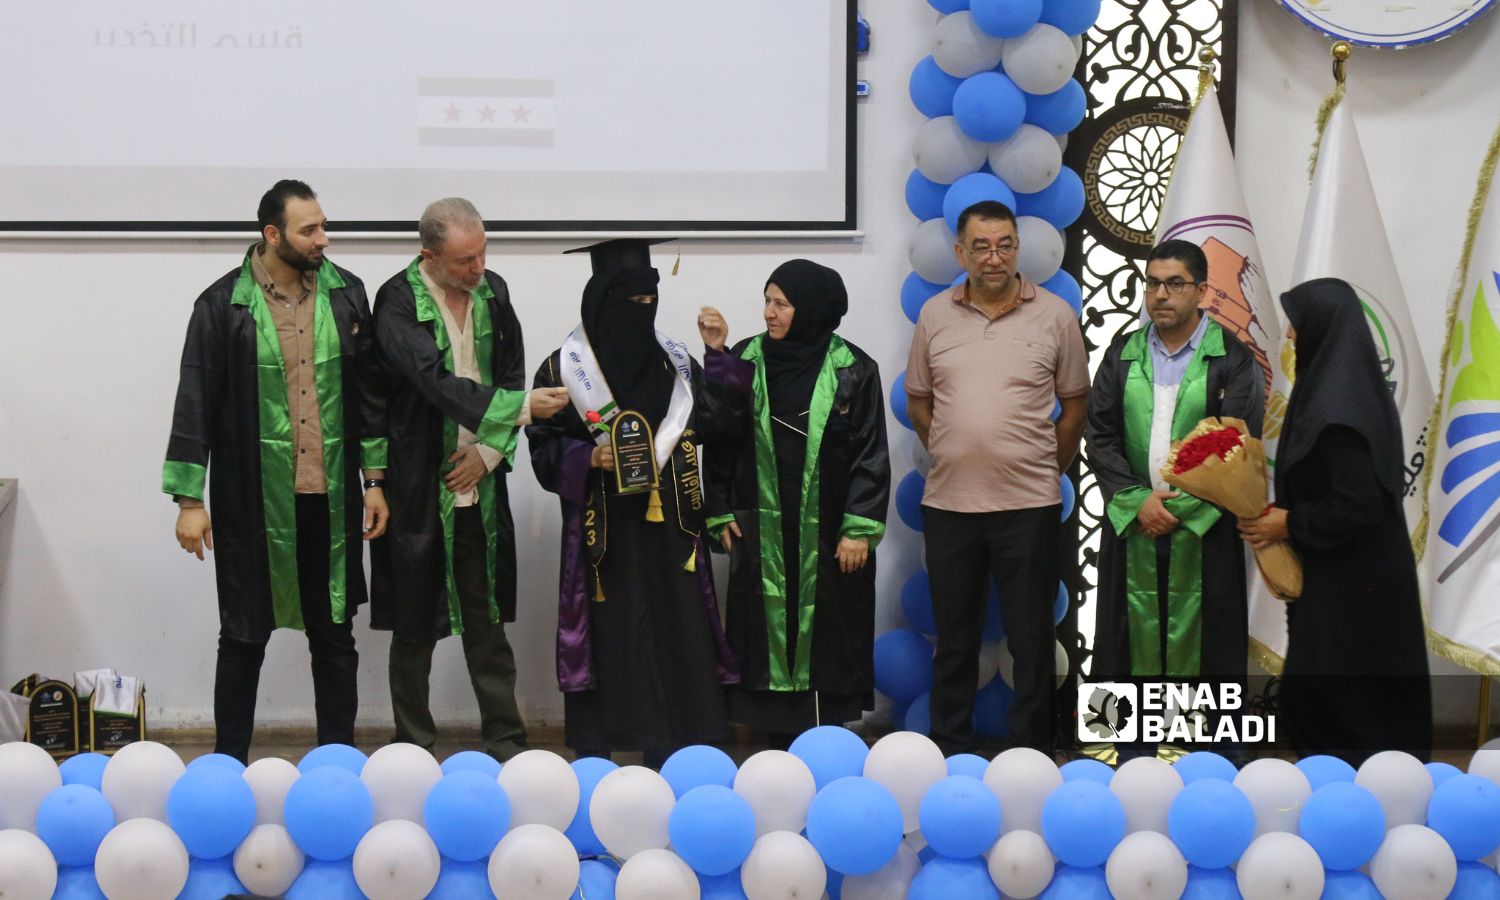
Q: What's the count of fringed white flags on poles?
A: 3